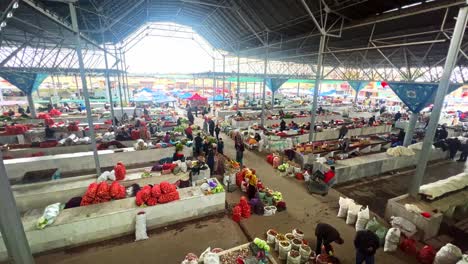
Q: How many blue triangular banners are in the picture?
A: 4